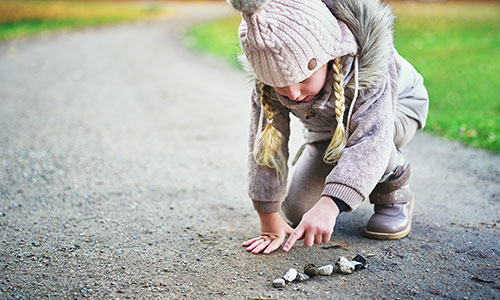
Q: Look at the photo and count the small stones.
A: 7